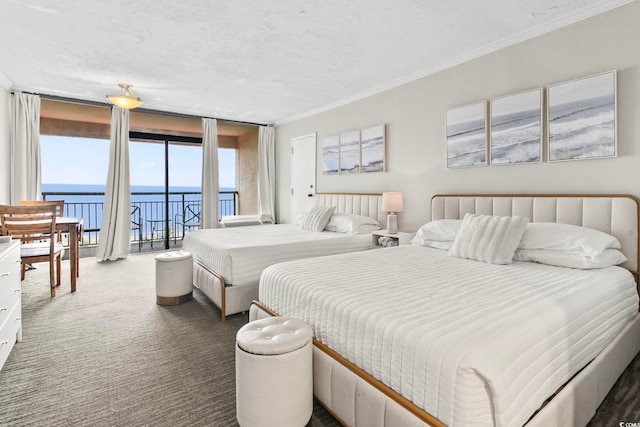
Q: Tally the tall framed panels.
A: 6